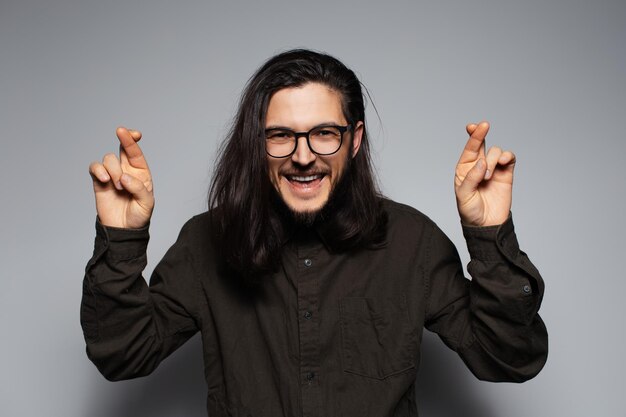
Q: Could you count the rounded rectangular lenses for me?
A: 2